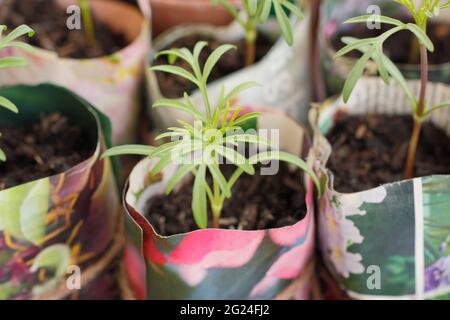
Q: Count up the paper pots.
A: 6